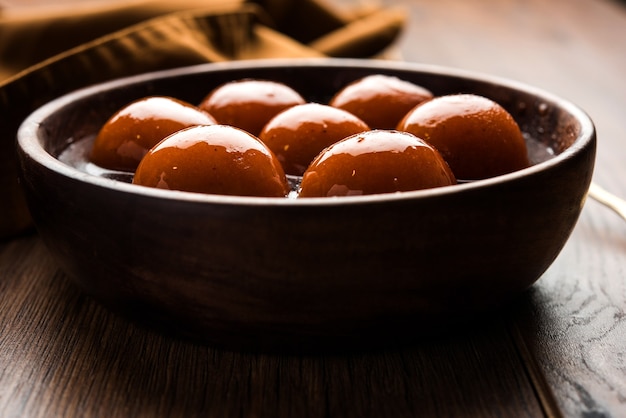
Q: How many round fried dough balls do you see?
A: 7